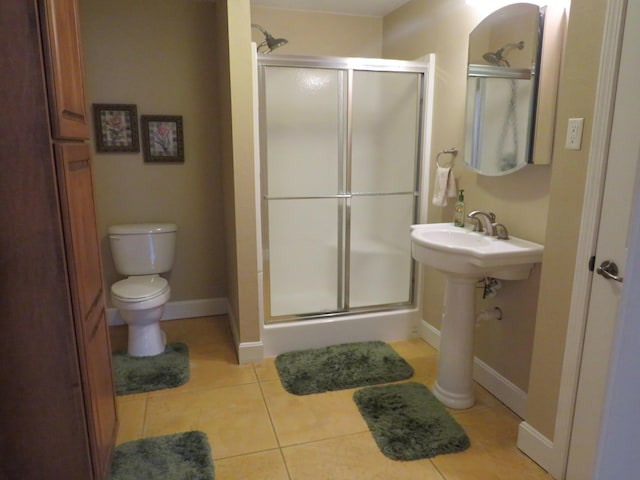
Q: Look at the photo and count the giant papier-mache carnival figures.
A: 0